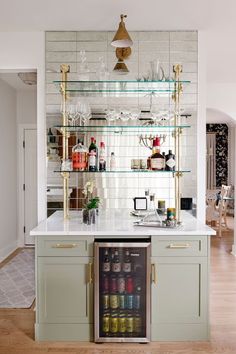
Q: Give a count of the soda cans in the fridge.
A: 14